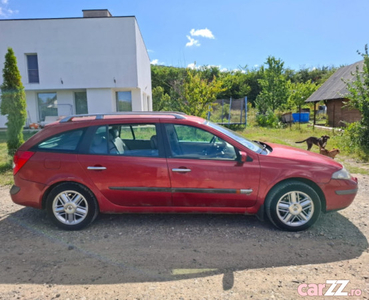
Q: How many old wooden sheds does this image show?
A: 1